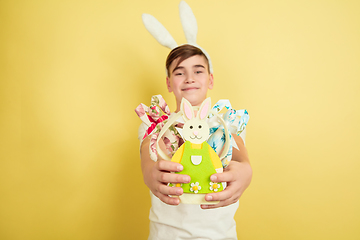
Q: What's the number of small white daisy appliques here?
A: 3